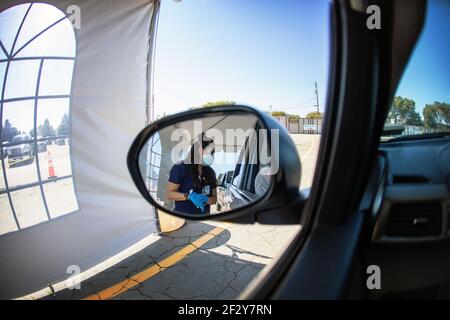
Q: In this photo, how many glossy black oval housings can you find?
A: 1